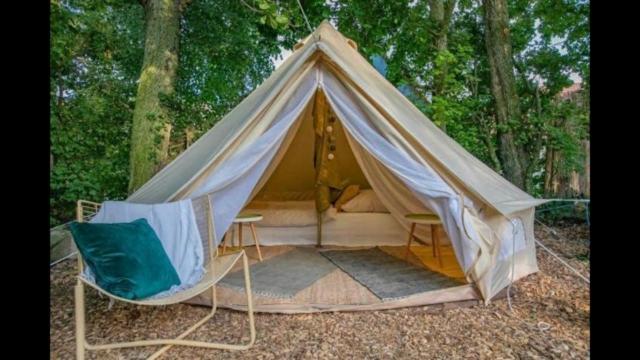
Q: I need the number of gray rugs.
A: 2